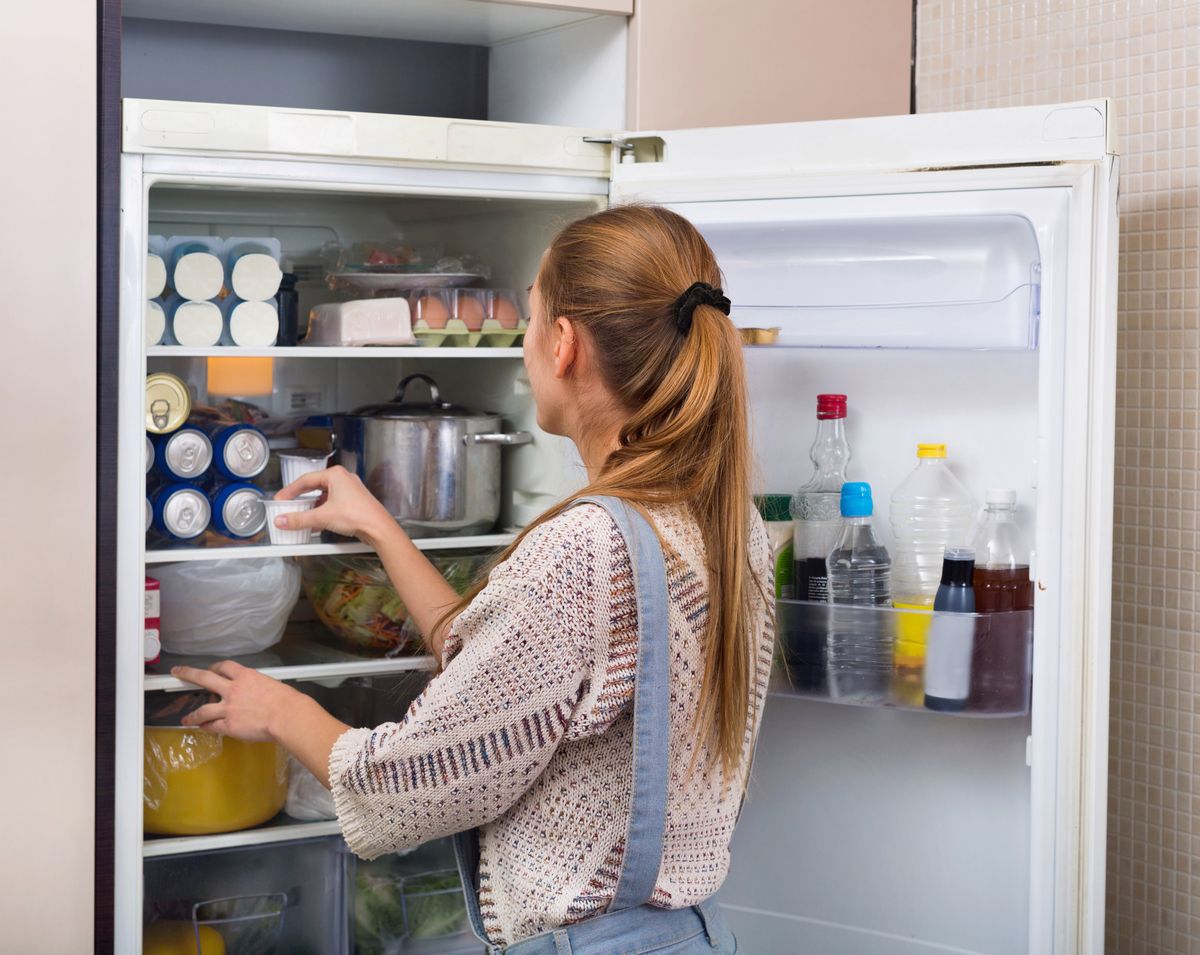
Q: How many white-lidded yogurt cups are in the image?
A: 6